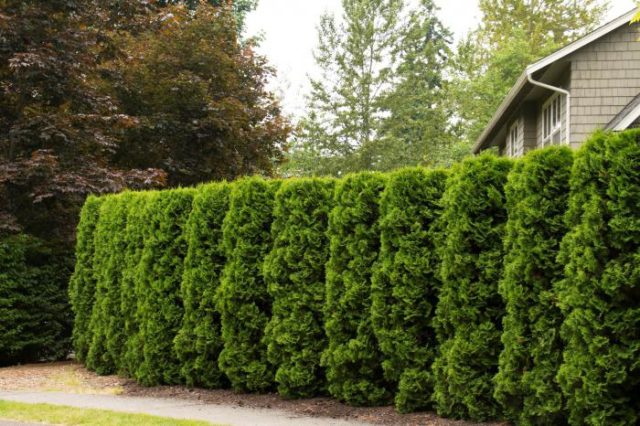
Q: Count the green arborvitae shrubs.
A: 12